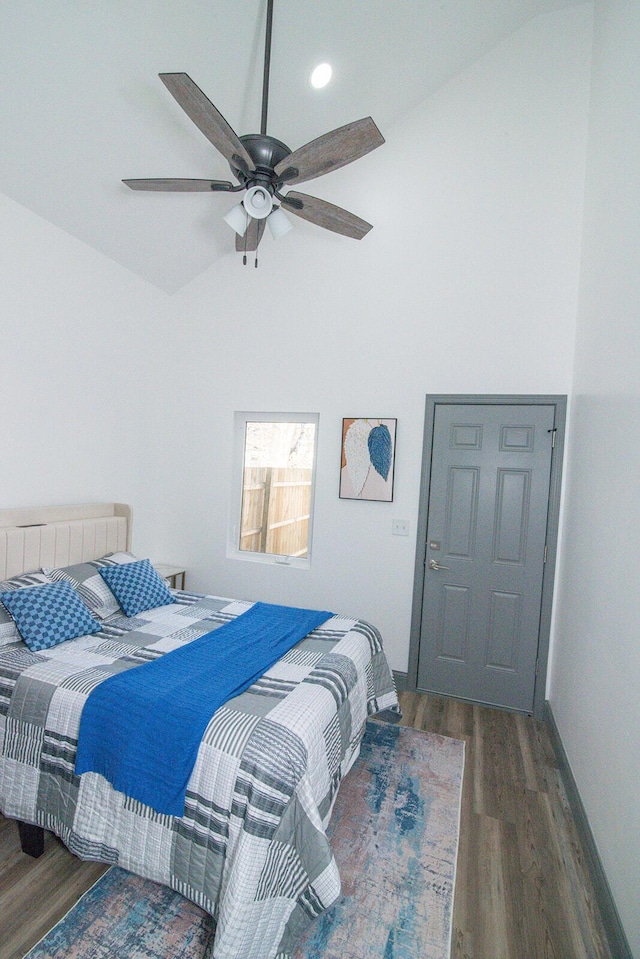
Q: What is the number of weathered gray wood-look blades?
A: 5